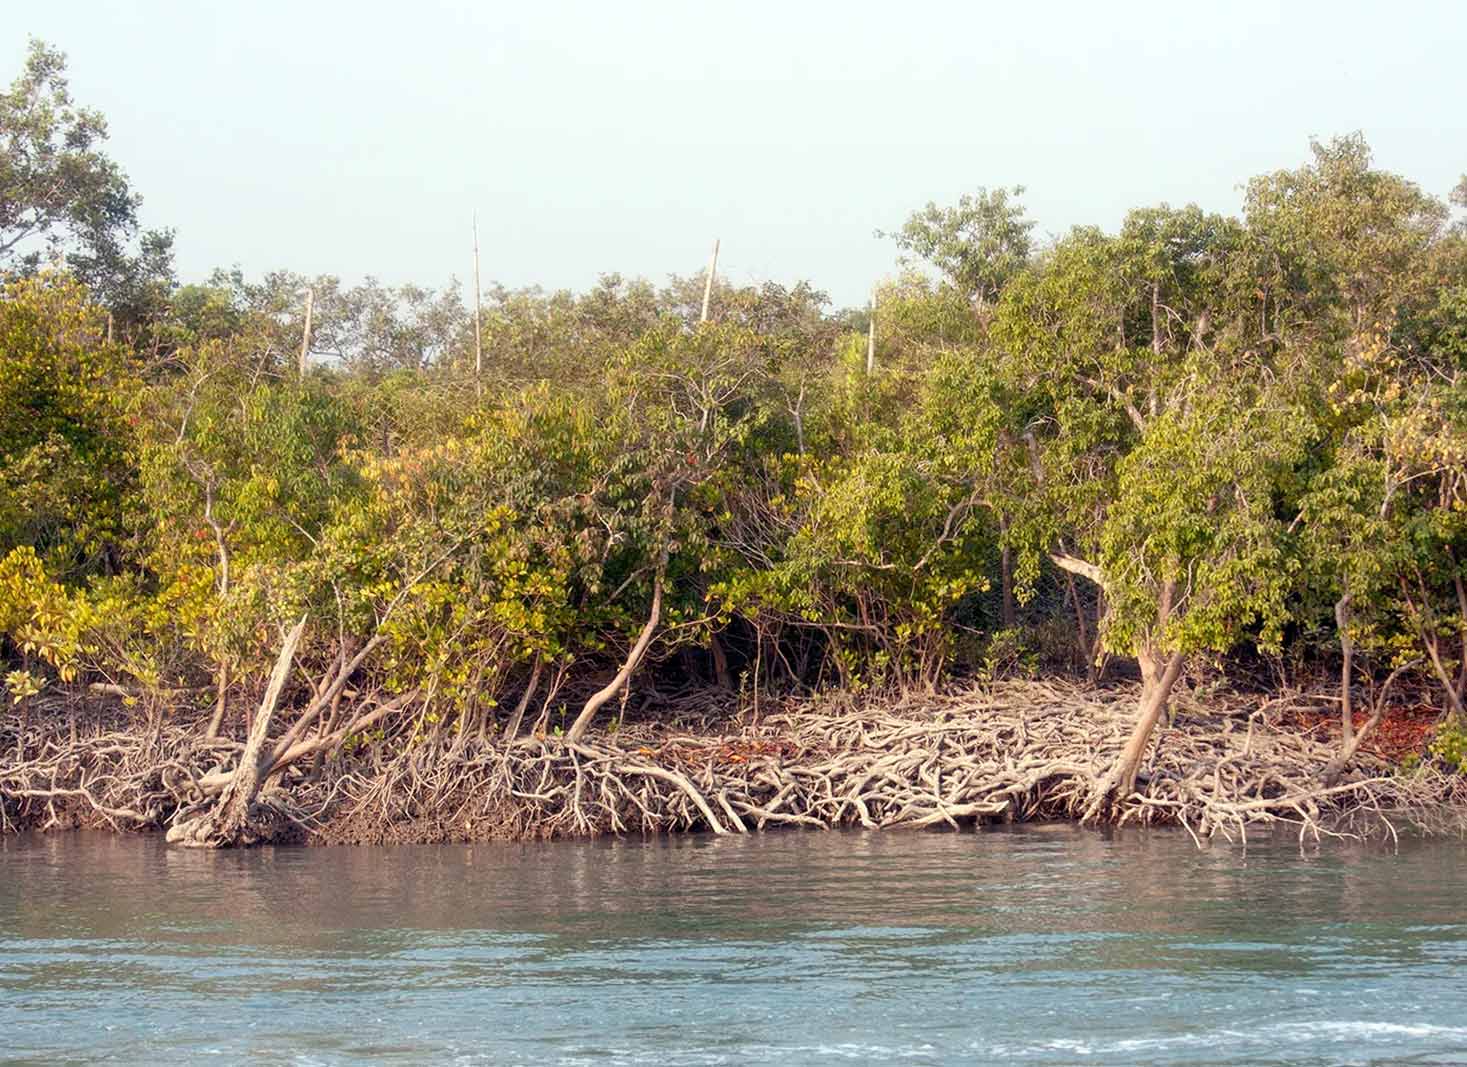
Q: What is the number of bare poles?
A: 4